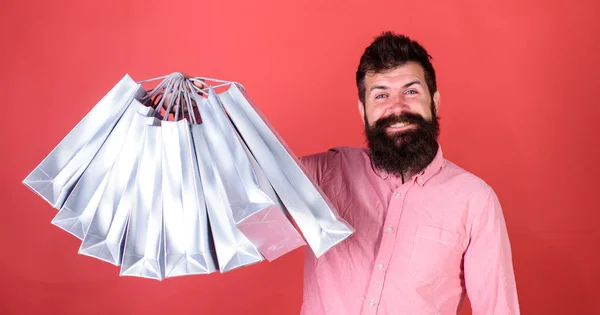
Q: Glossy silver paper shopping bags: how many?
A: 8